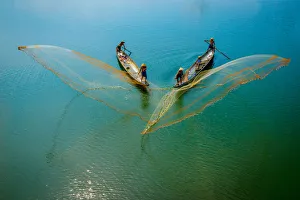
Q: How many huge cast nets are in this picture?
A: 2